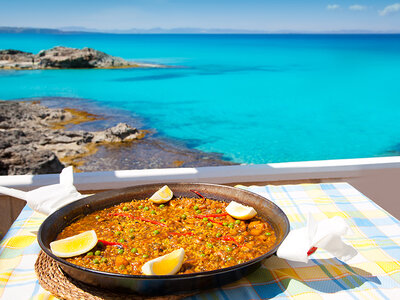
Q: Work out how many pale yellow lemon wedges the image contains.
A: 4